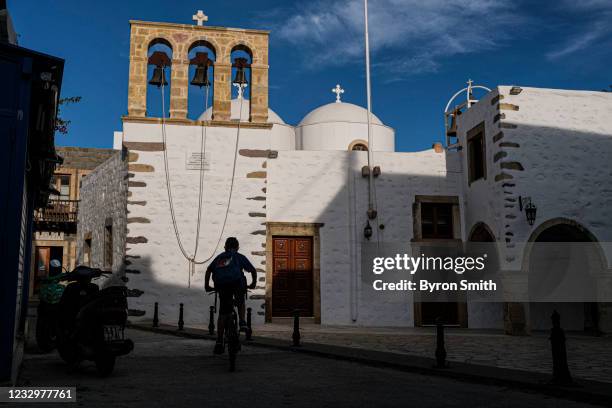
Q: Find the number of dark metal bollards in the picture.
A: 7